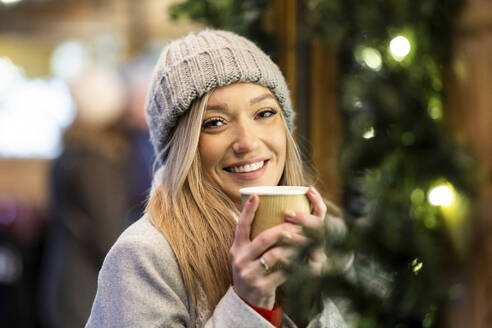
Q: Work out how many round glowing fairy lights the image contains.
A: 3